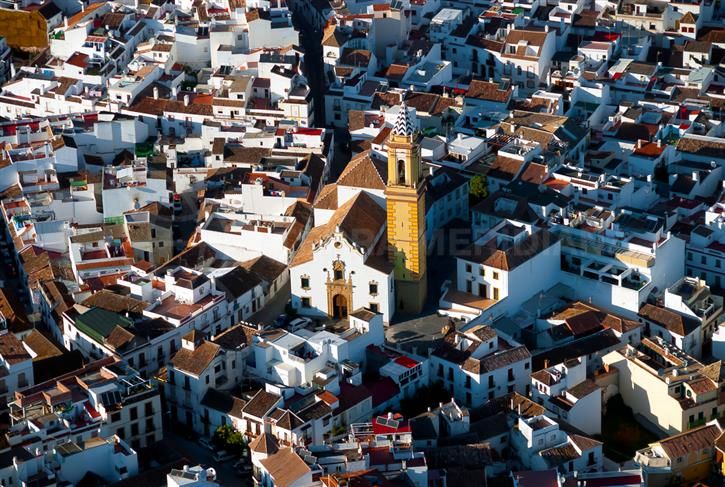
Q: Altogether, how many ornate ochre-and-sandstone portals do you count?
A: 1